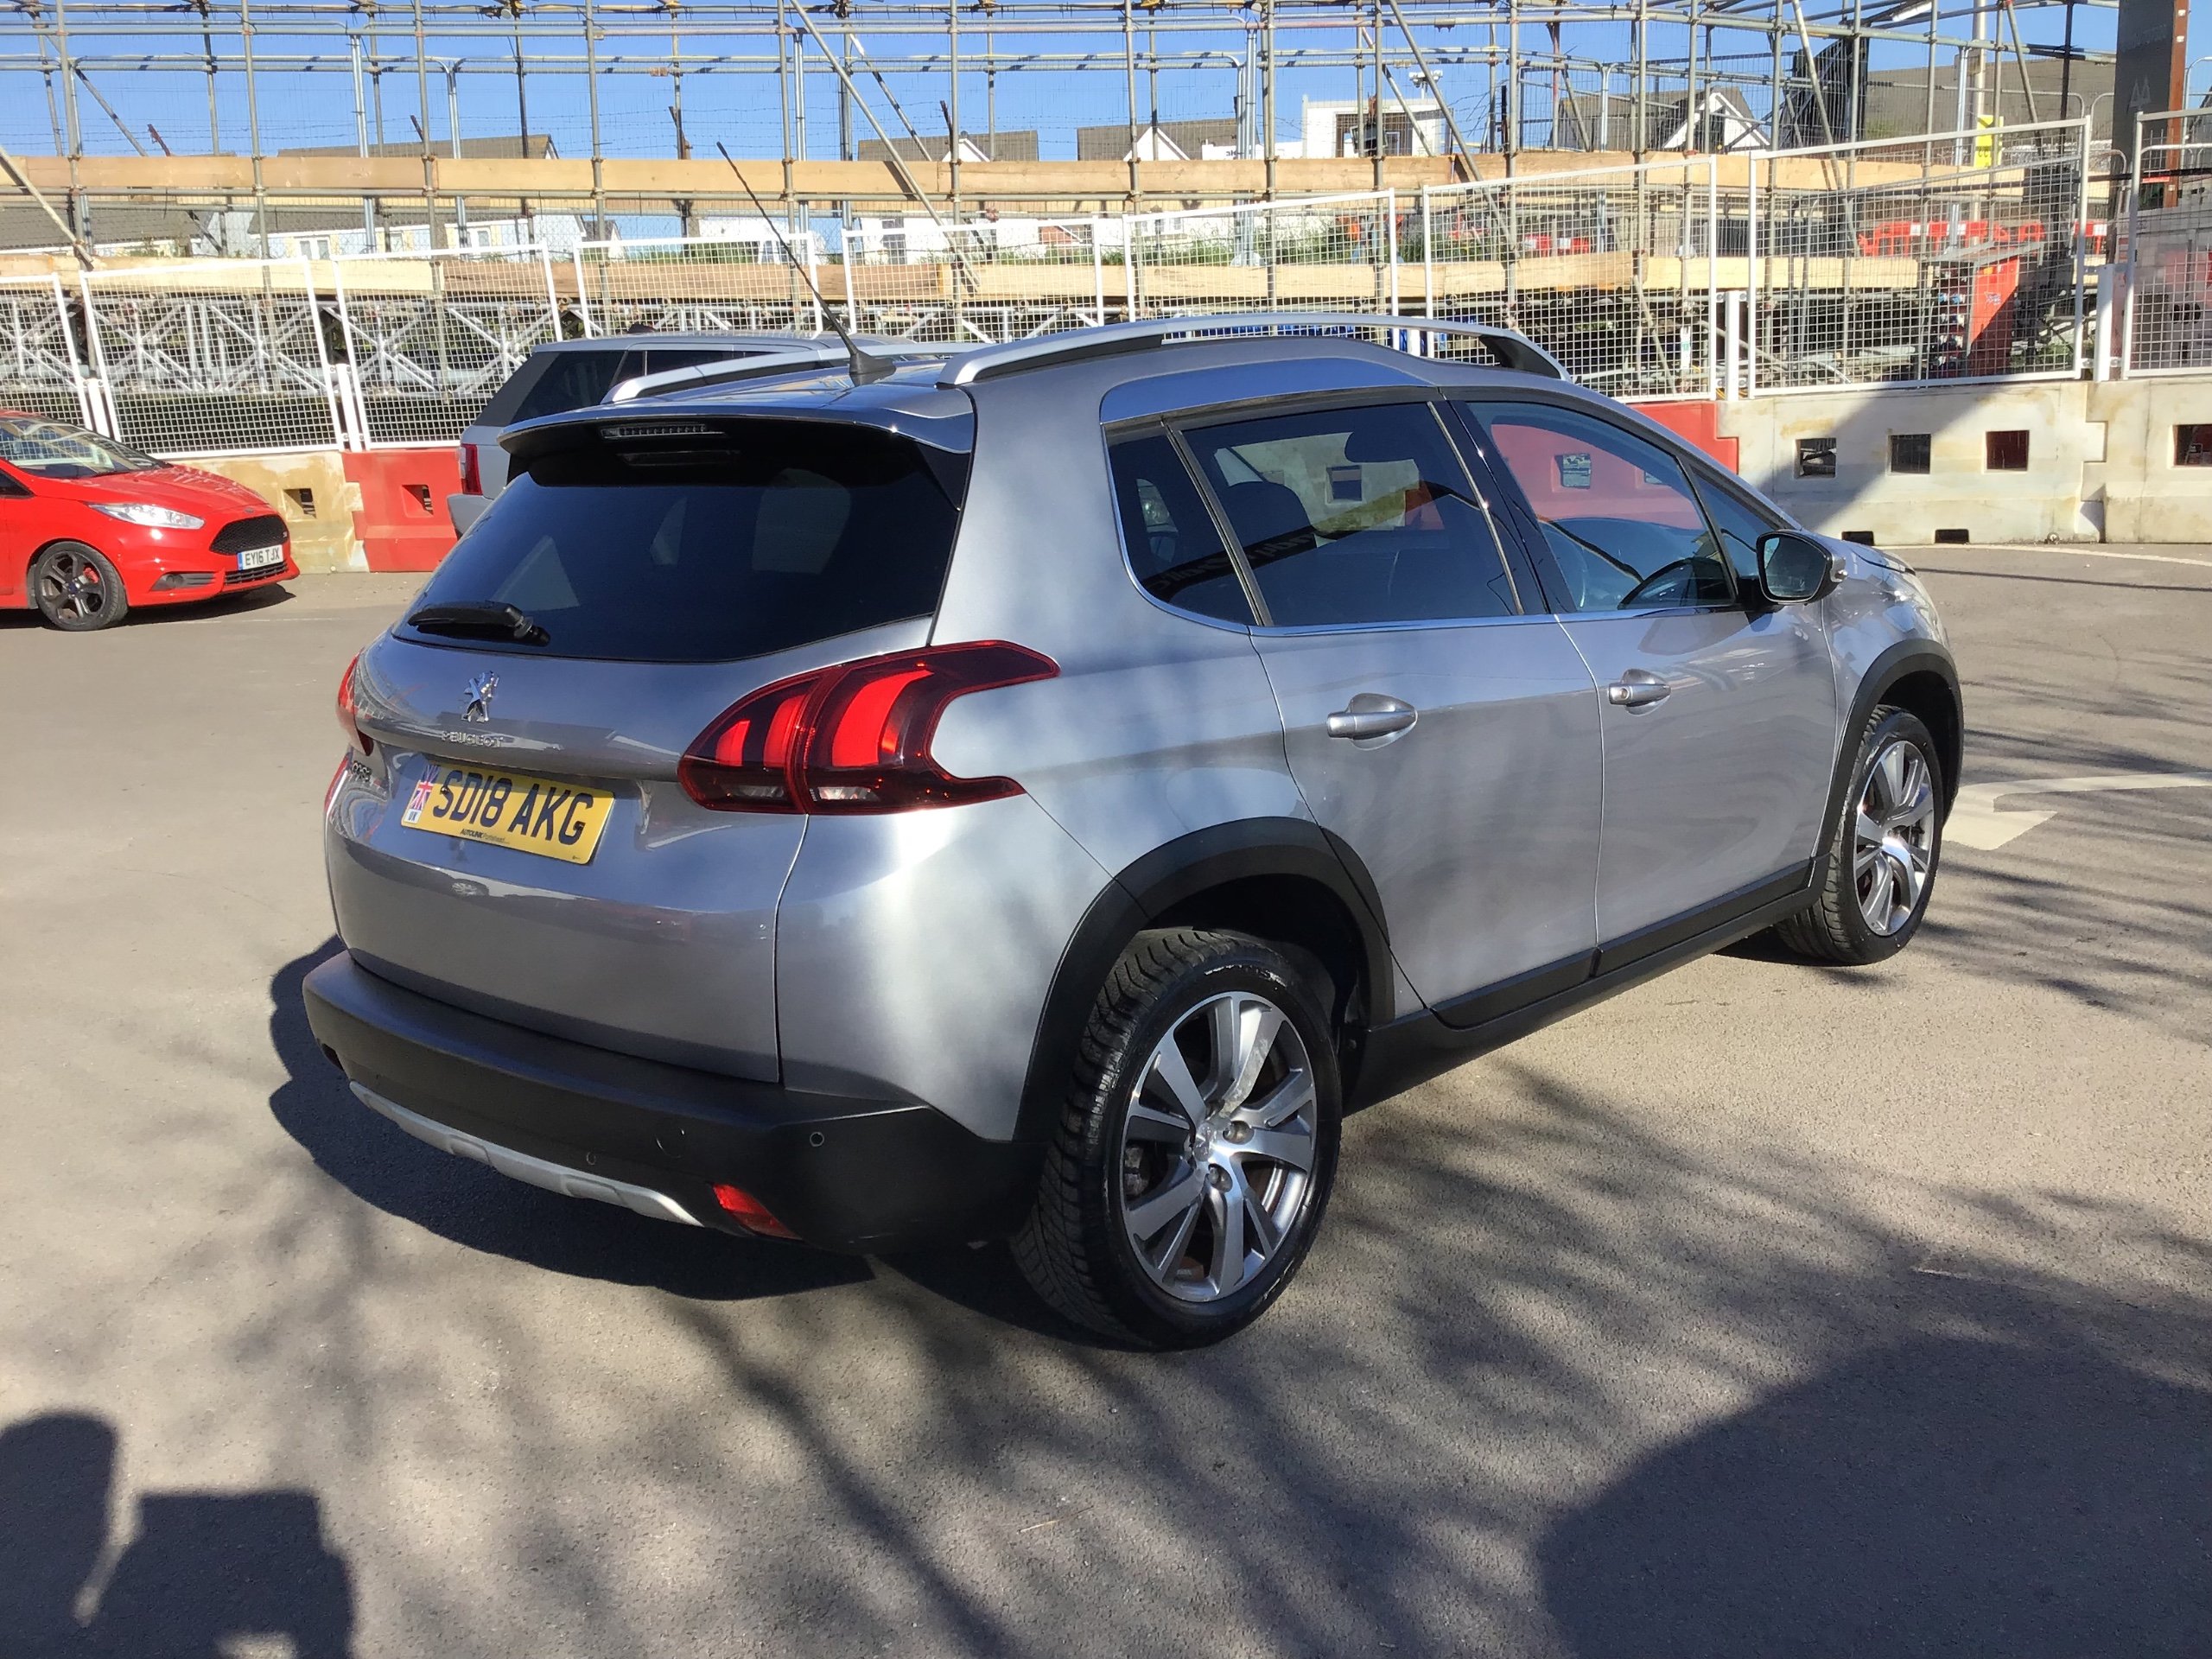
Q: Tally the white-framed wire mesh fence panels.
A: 9